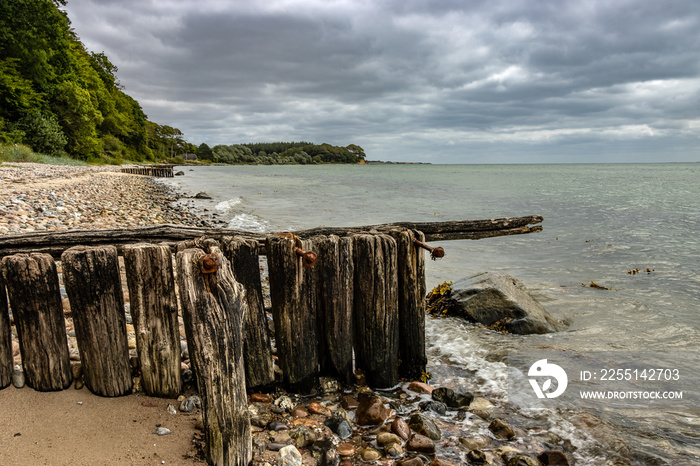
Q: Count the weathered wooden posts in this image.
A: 10